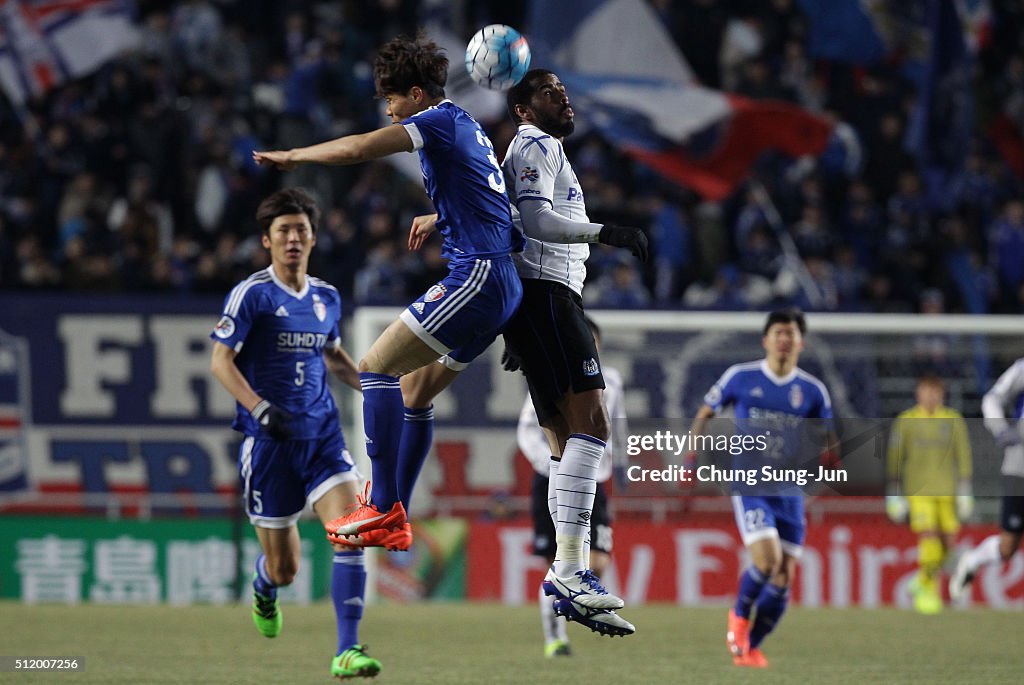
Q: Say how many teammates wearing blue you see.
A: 3